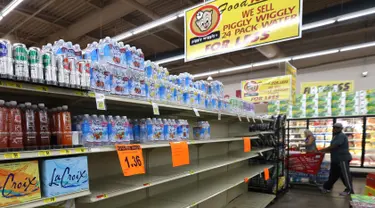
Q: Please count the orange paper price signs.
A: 4